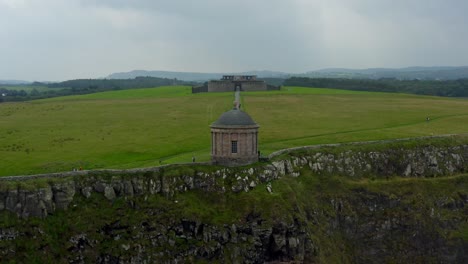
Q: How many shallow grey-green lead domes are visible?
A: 1